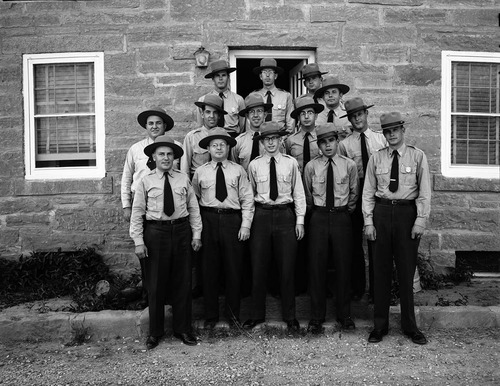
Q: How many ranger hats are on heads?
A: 14